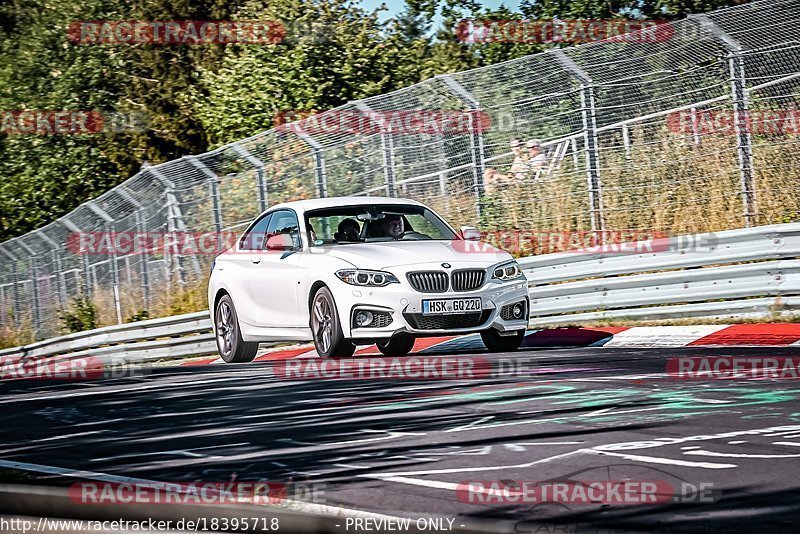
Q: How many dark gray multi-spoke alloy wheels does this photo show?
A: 2